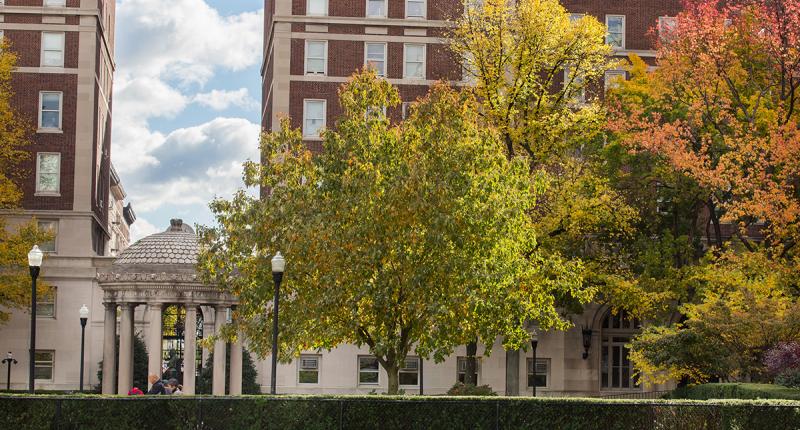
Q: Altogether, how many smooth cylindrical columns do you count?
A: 6